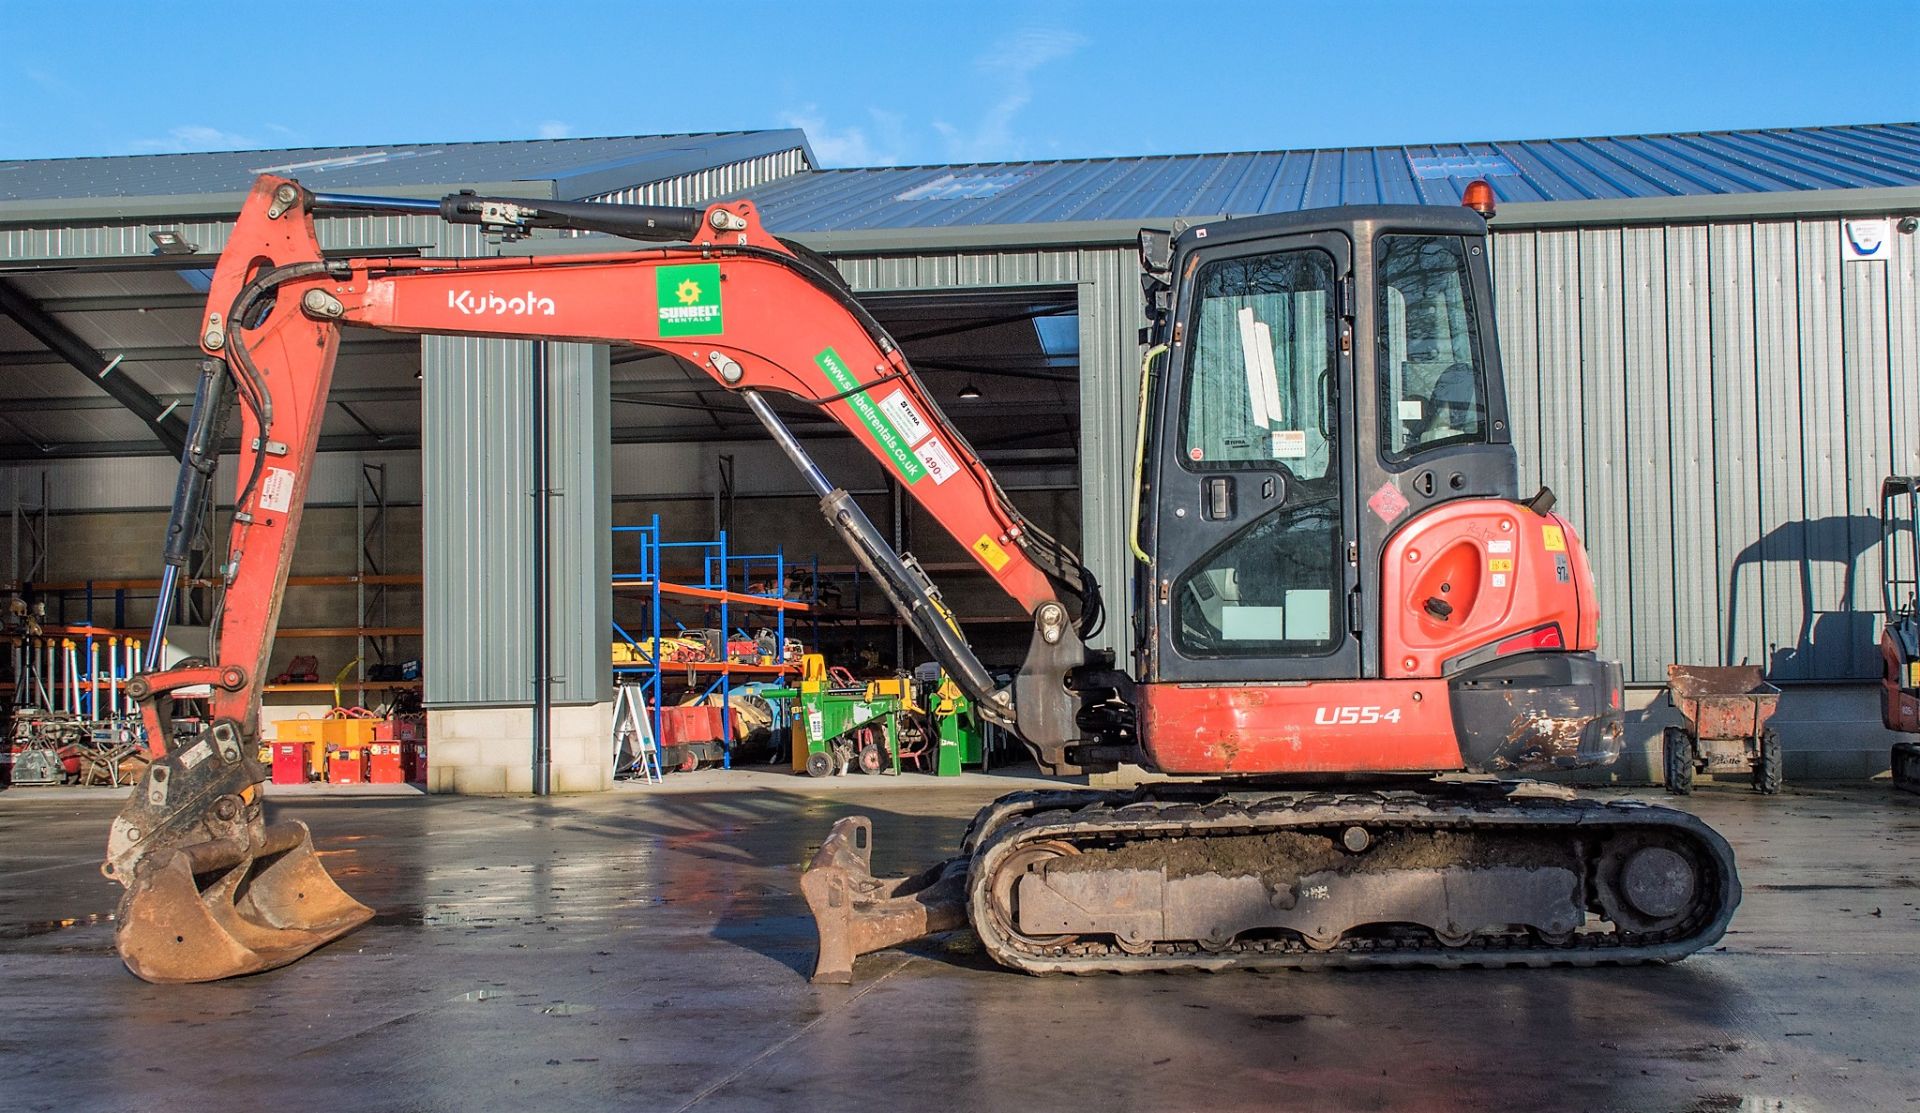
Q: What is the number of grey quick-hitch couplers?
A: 1